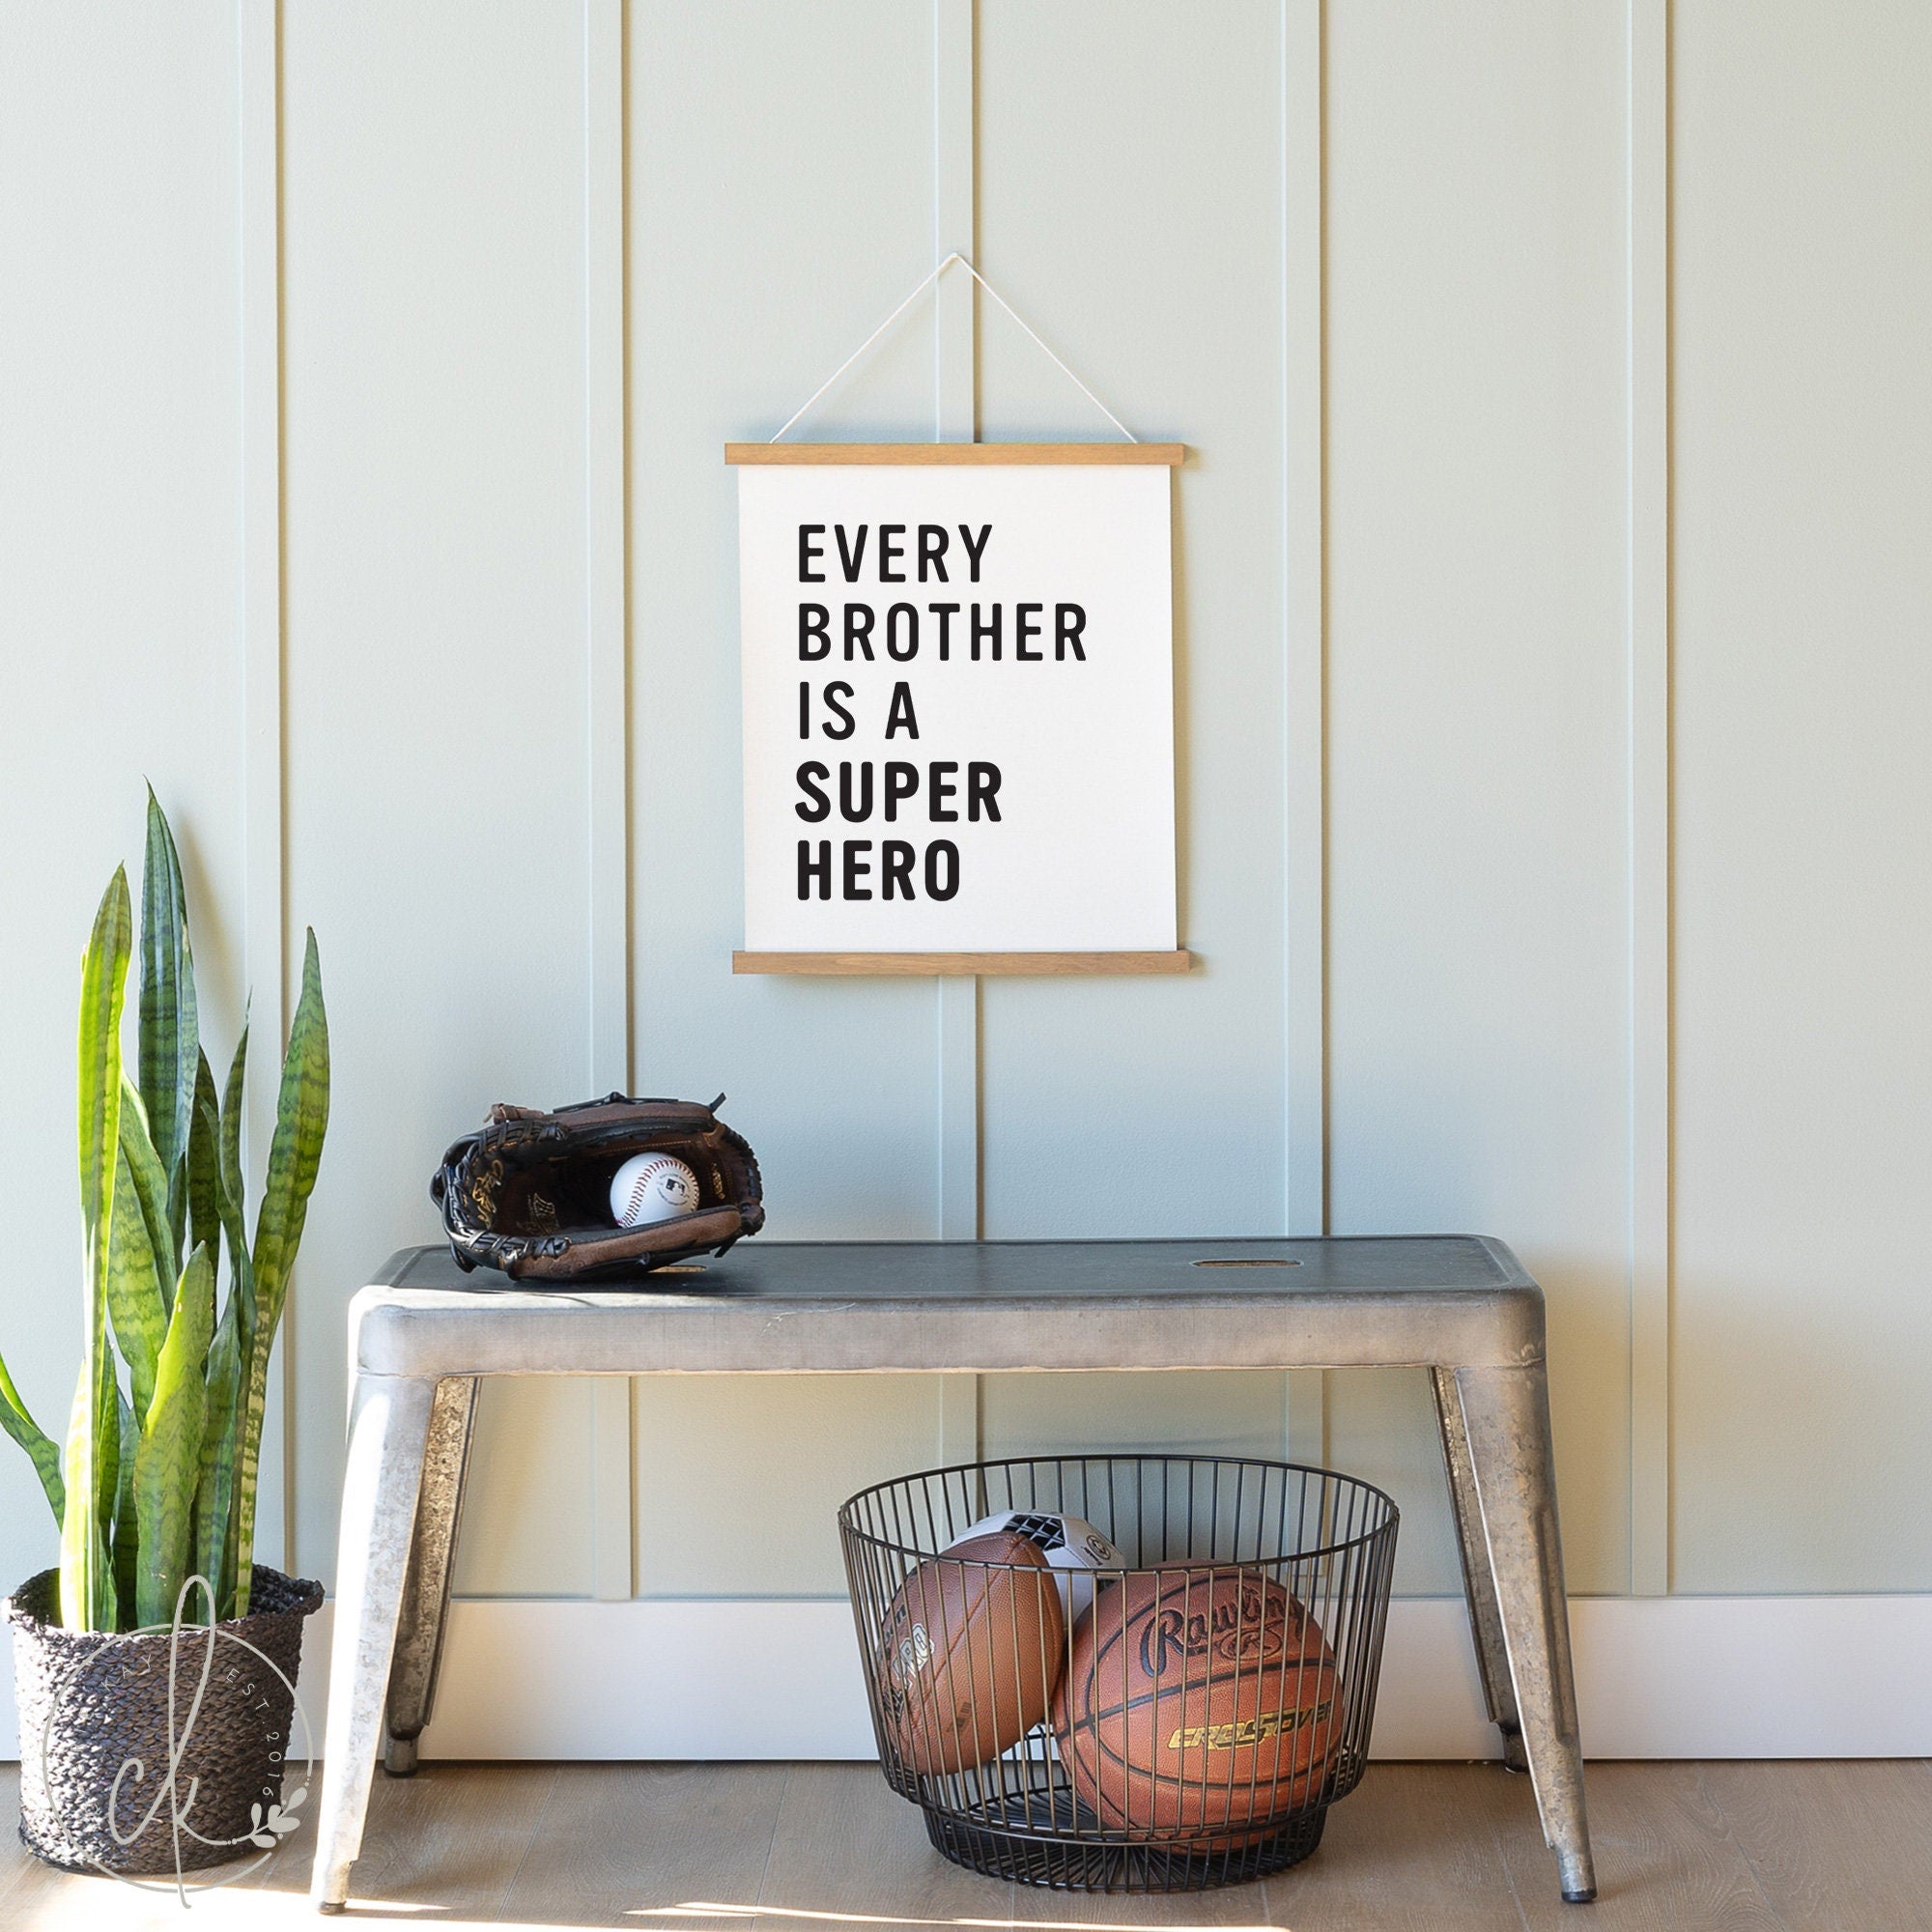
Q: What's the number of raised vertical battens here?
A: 5